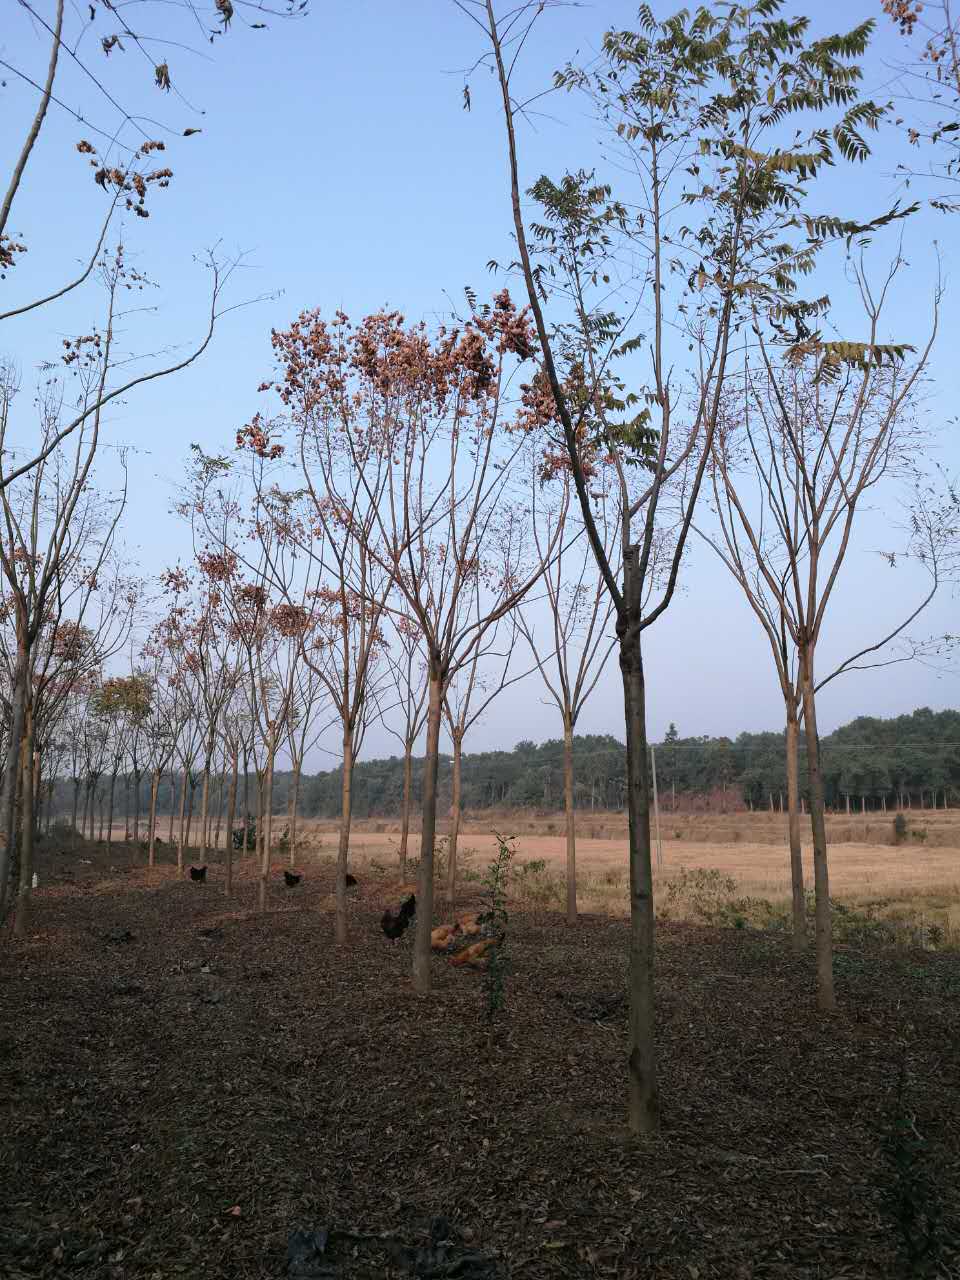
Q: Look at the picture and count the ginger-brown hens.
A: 3